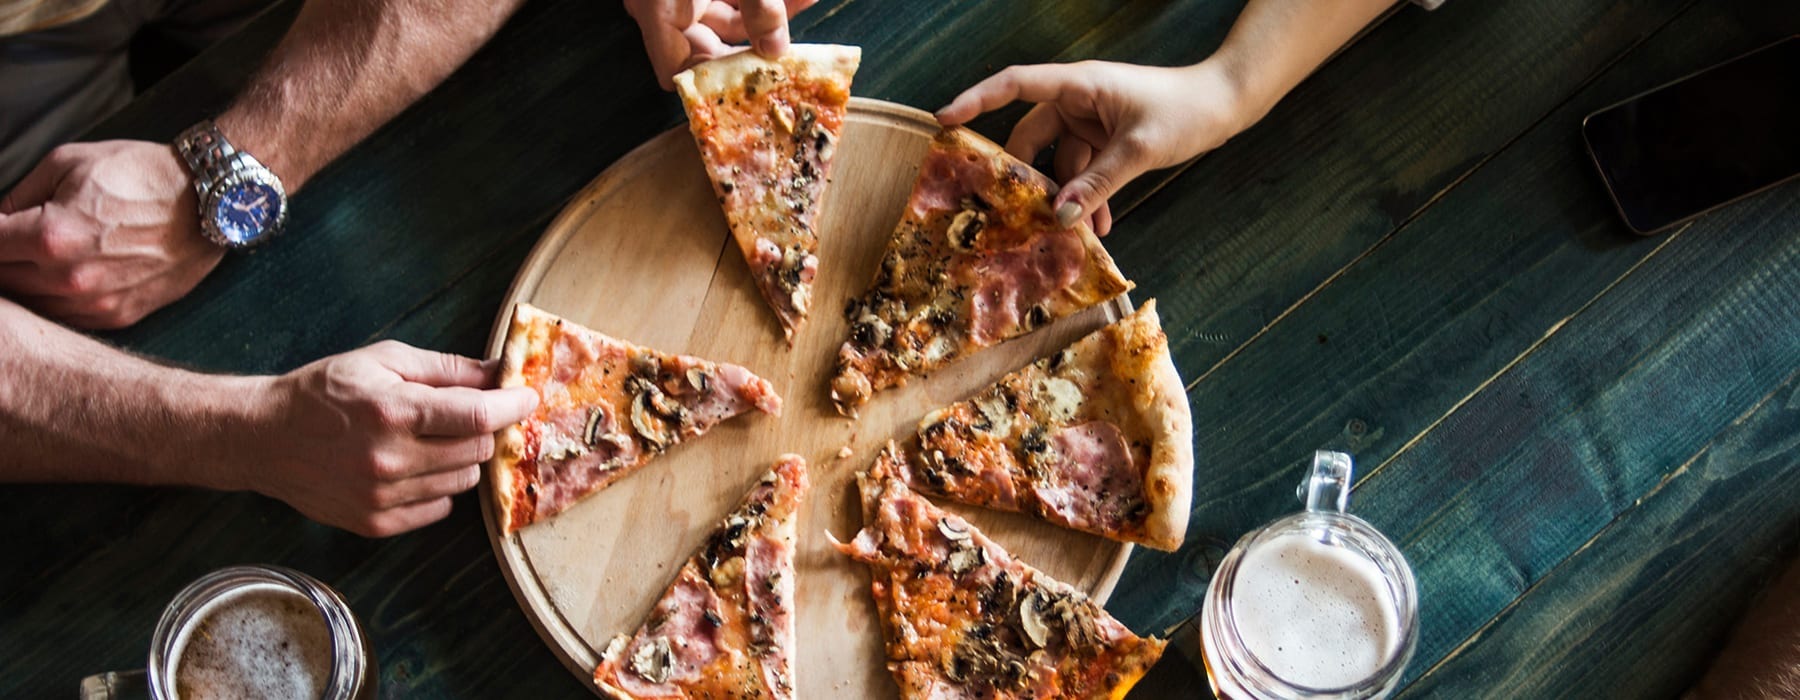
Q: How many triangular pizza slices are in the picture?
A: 6